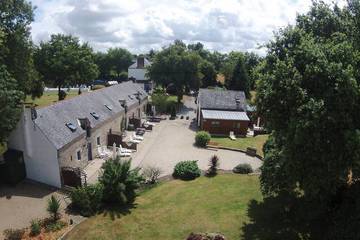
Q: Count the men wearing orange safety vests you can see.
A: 0